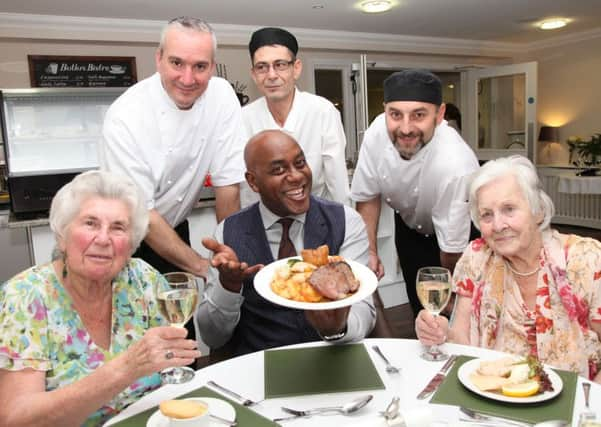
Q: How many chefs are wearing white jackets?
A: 3